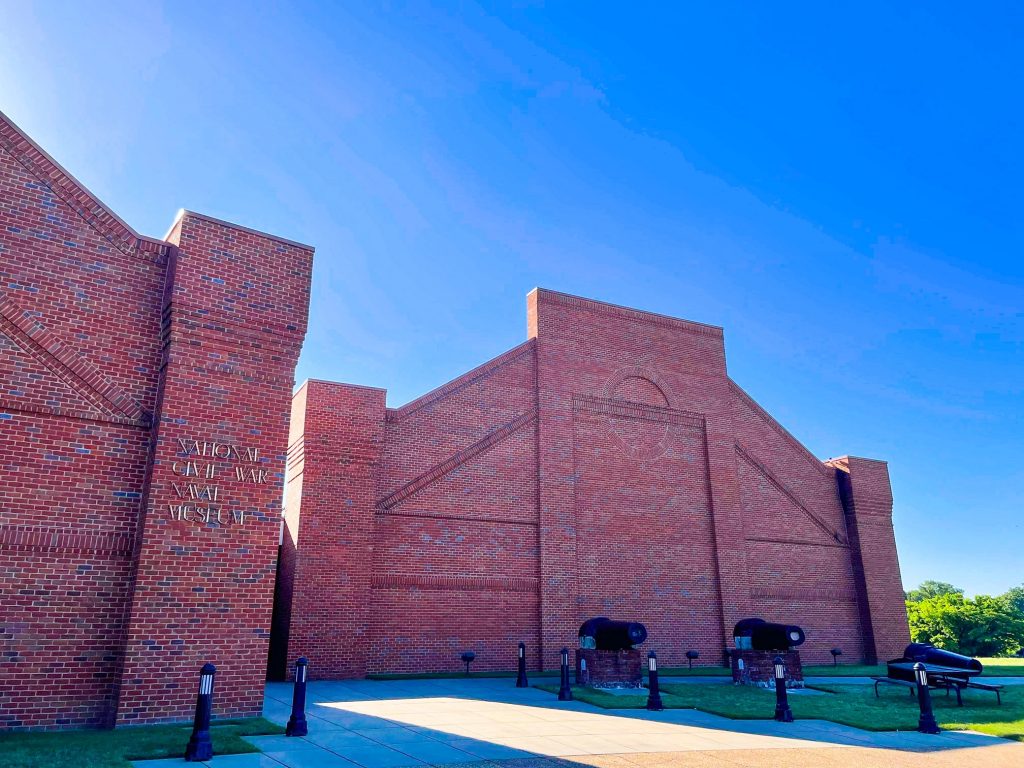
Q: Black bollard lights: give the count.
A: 7